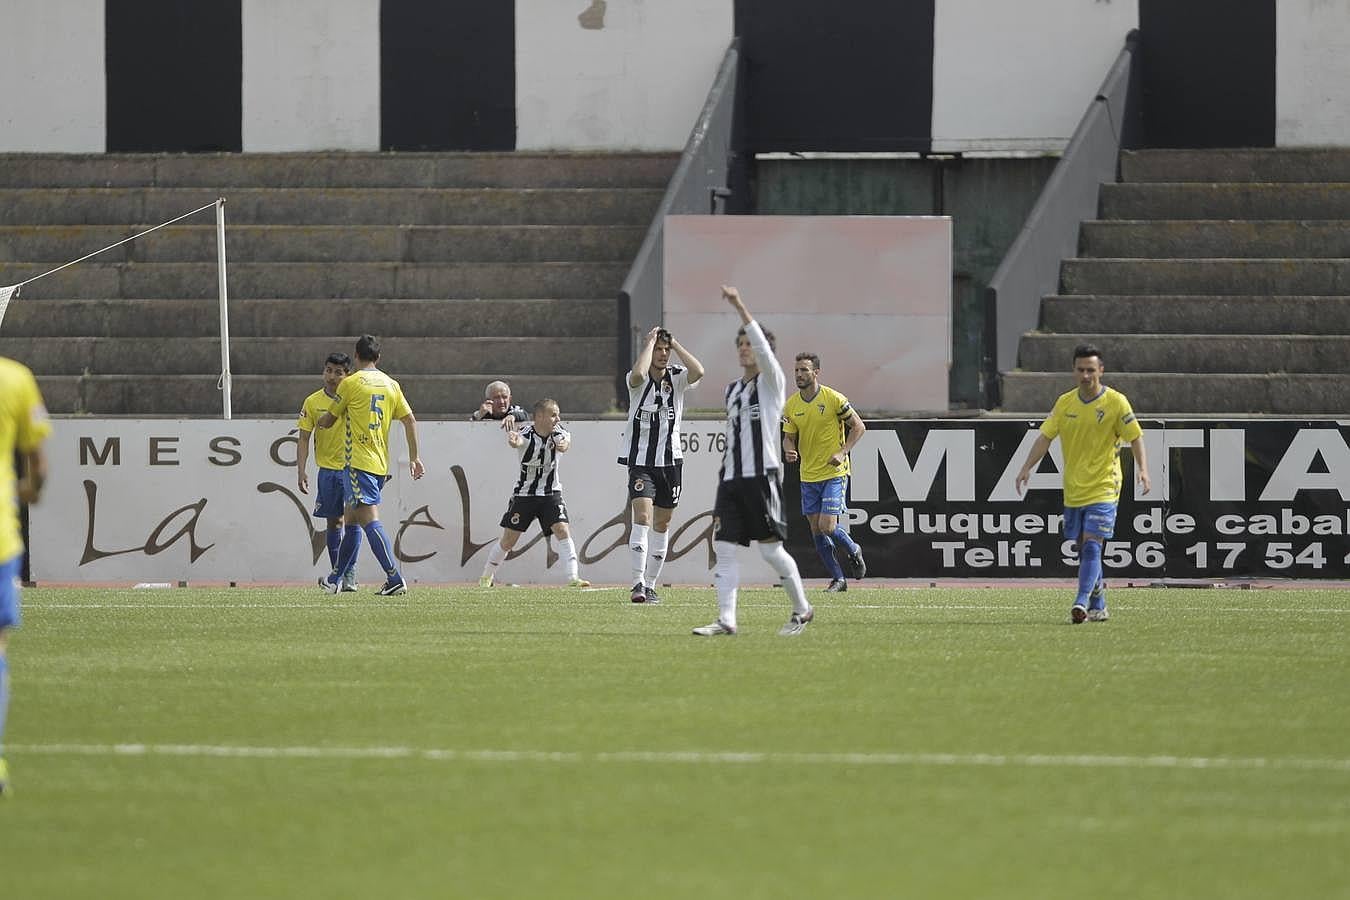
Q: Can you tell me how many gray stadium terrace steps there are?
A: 14